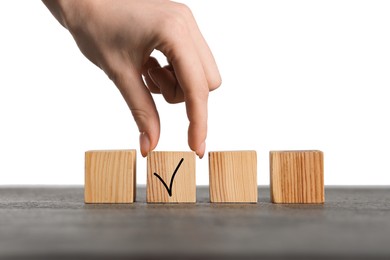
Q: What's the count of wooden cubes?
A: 4